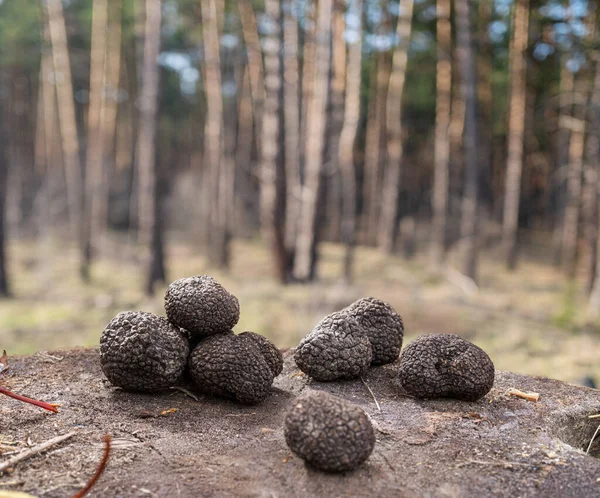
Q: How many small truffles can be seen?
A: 8